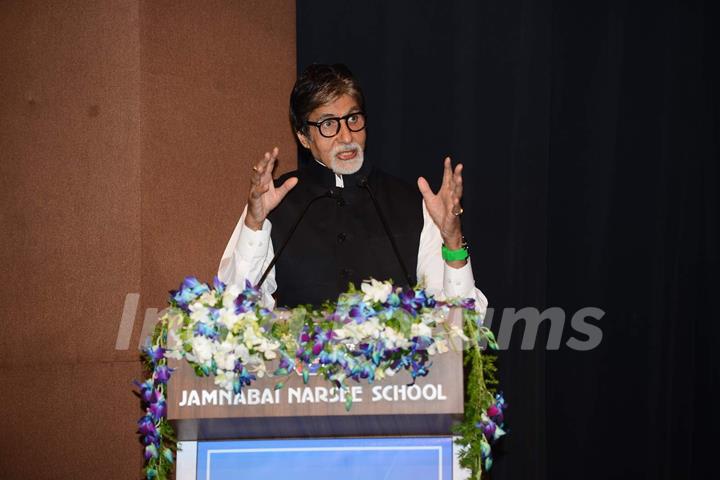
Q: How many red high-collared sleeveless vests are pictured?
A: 0